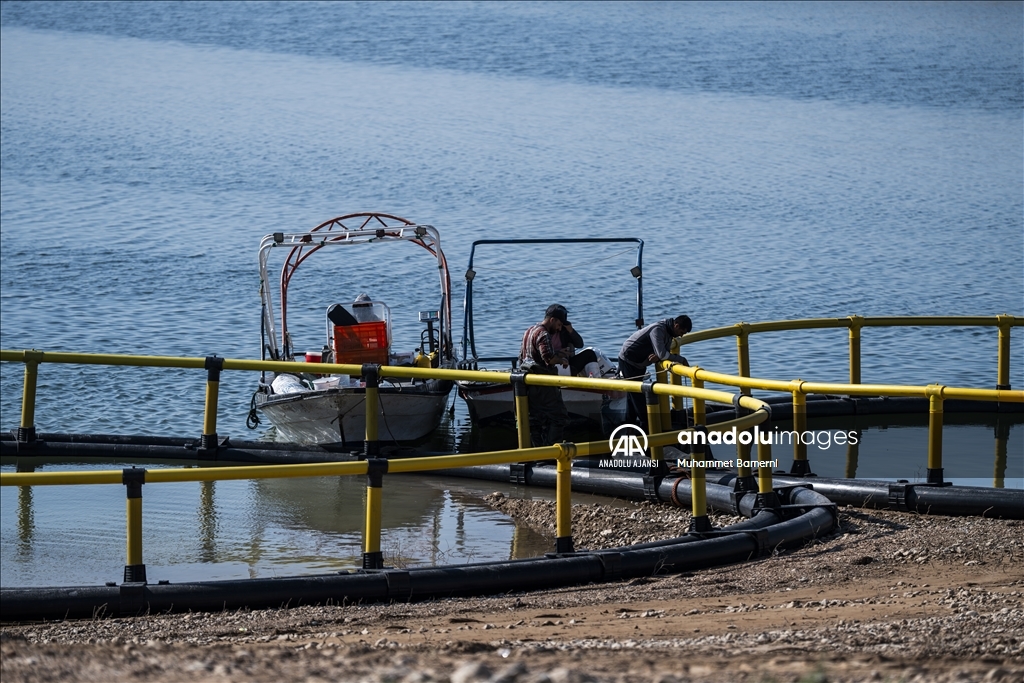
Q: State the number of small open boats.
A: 2